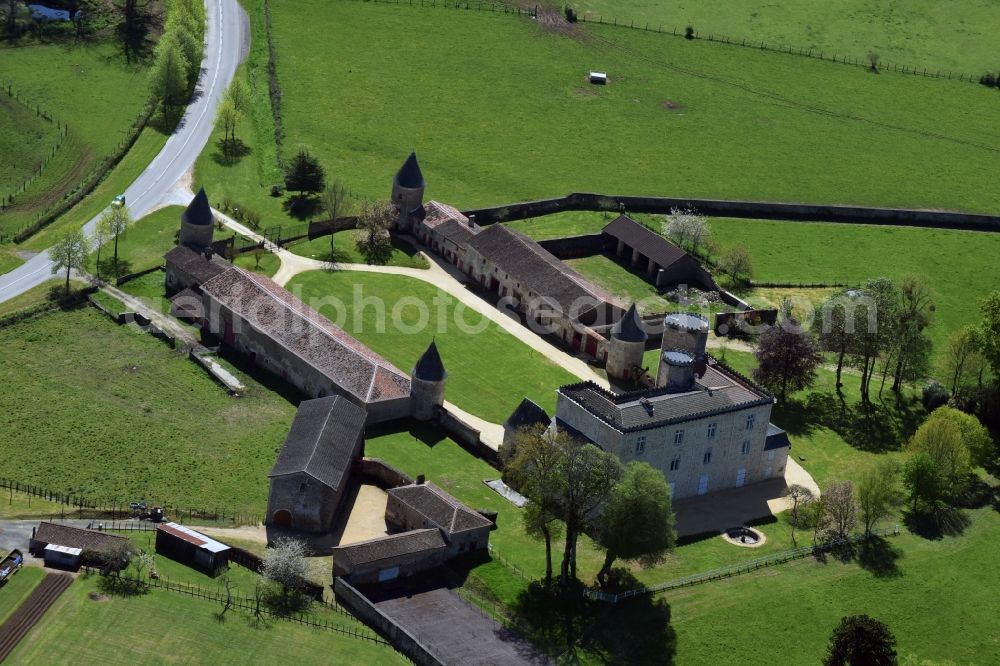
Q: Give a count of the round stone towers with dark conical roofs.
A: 4